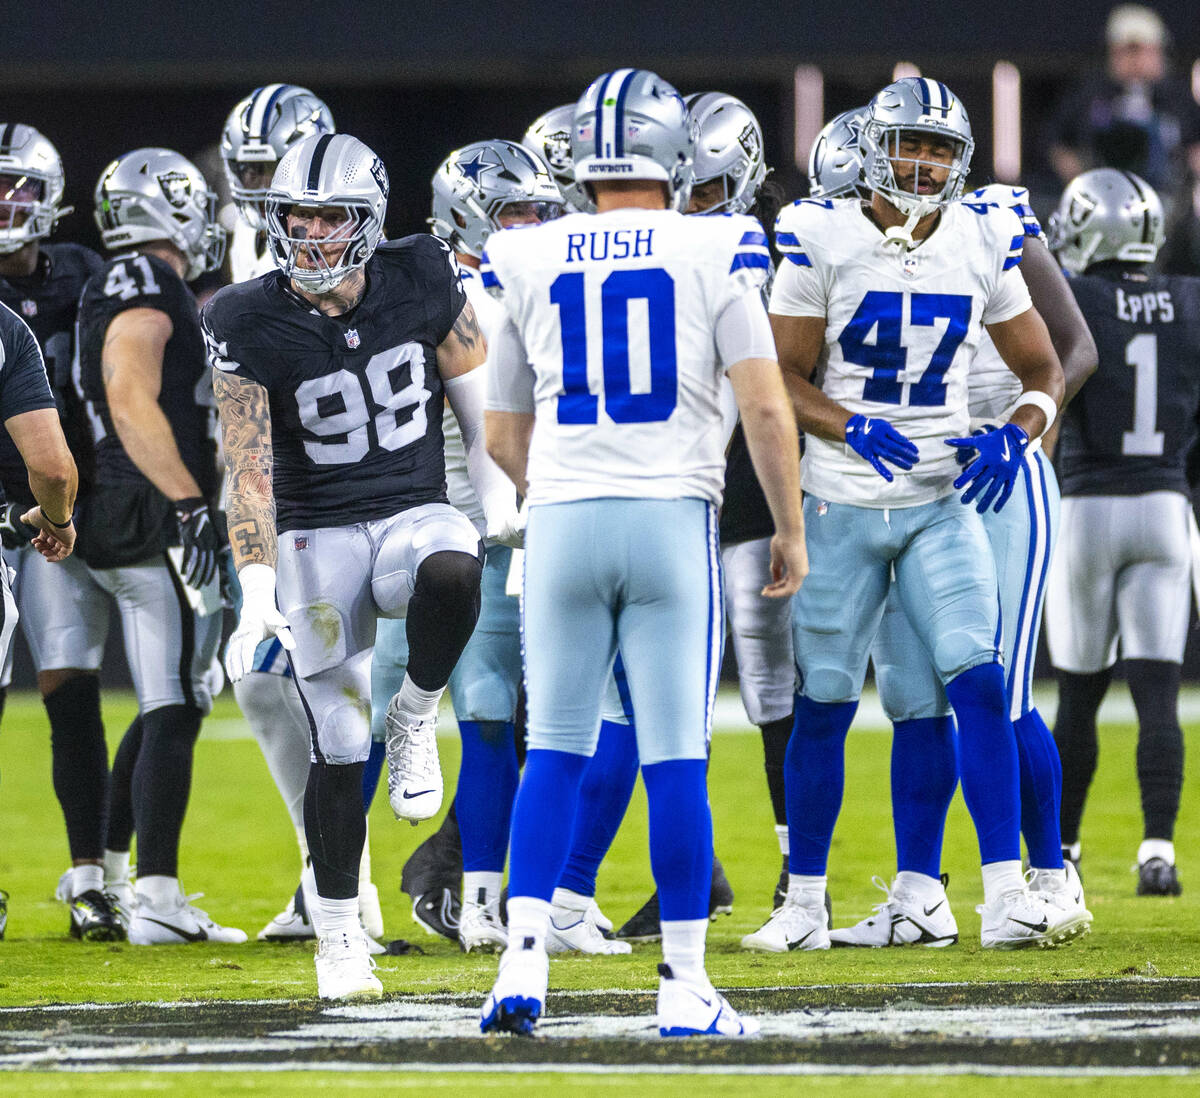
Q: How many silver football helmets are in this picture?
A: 11